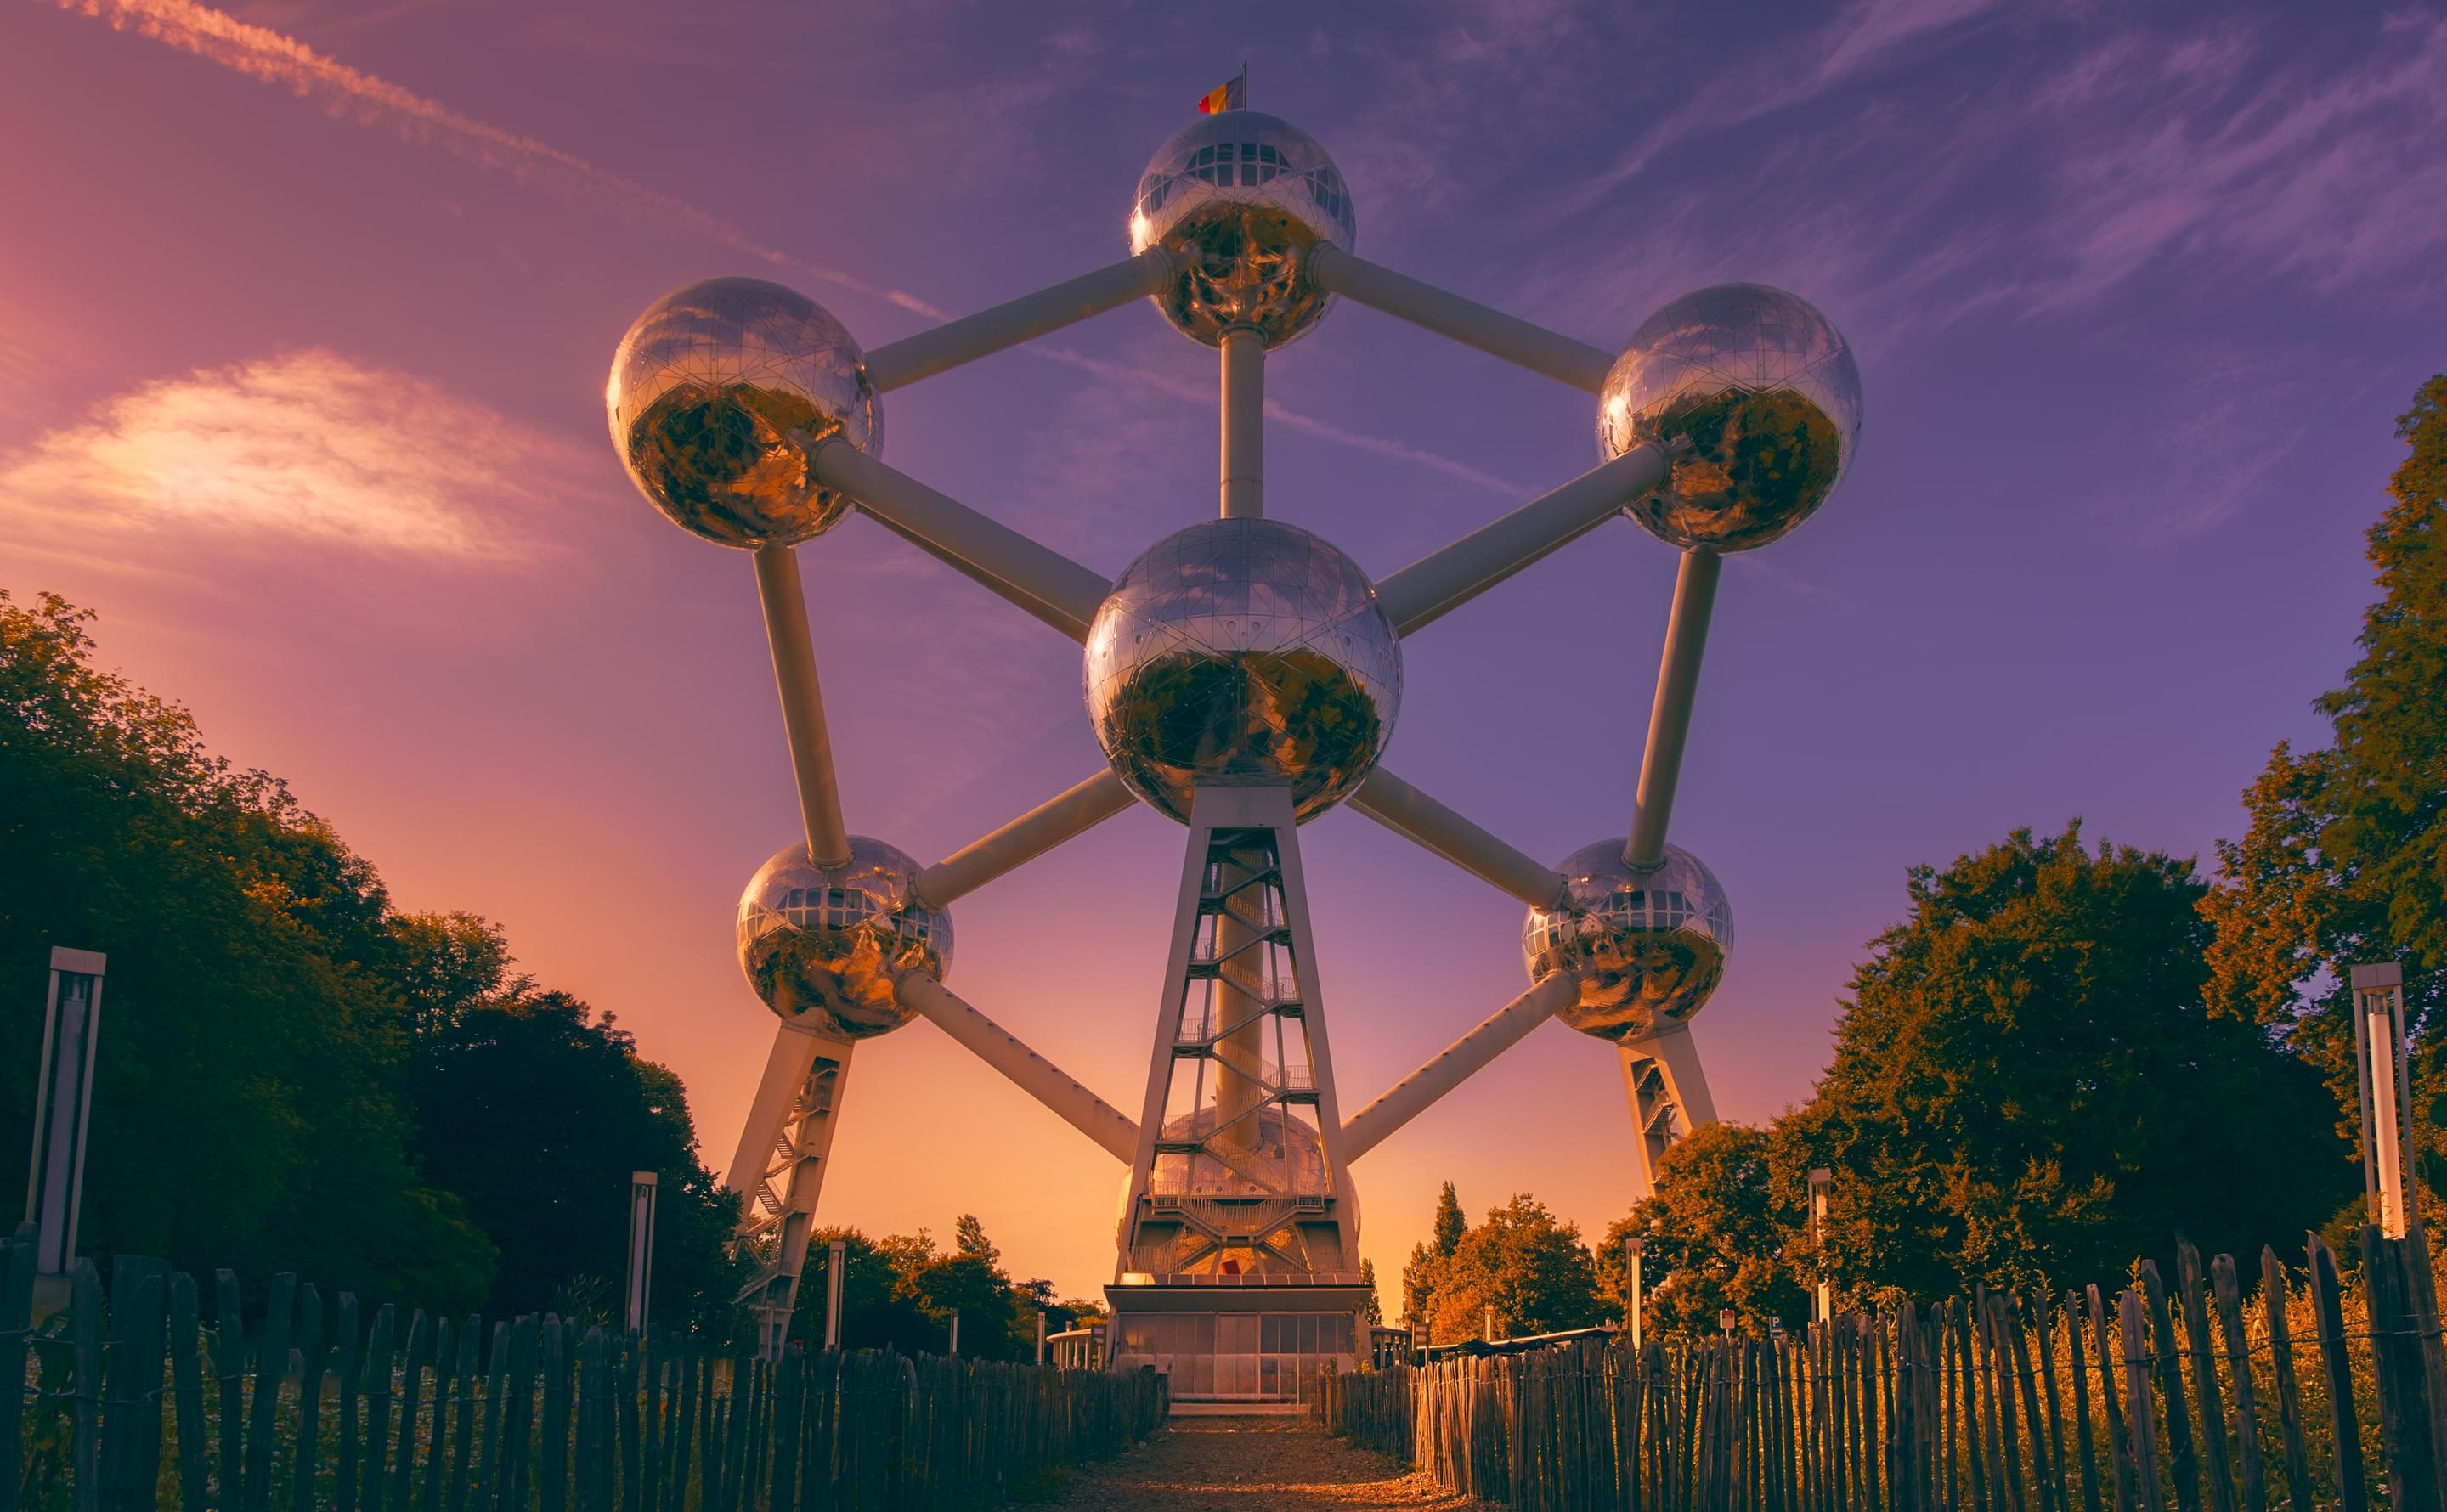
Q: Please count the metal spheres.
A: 7